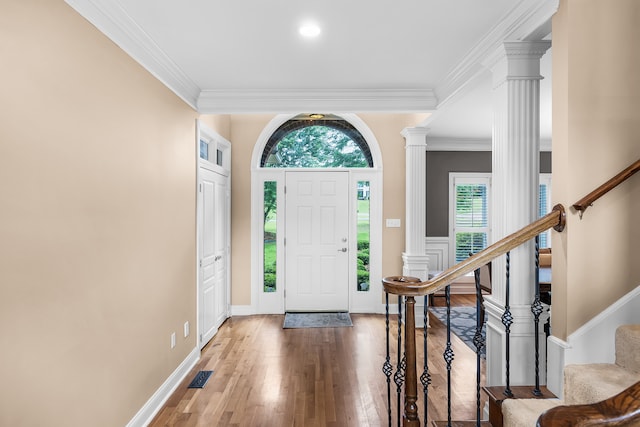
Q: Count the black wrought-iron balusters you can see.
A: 8